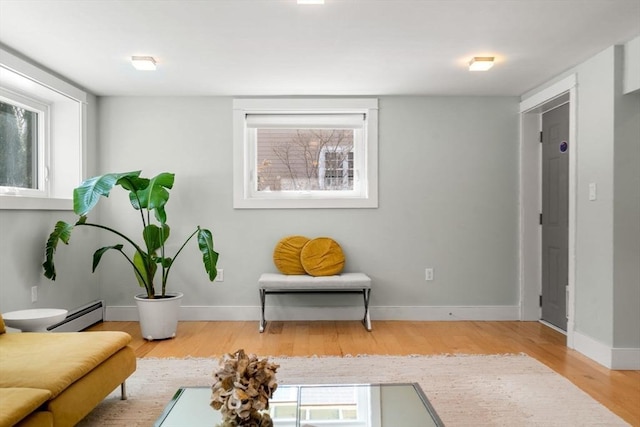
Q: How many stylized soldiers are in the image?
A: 0